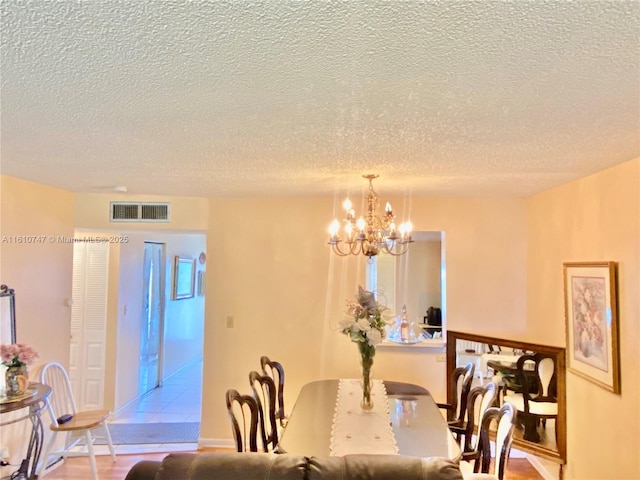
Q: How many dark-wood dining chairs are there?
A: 6